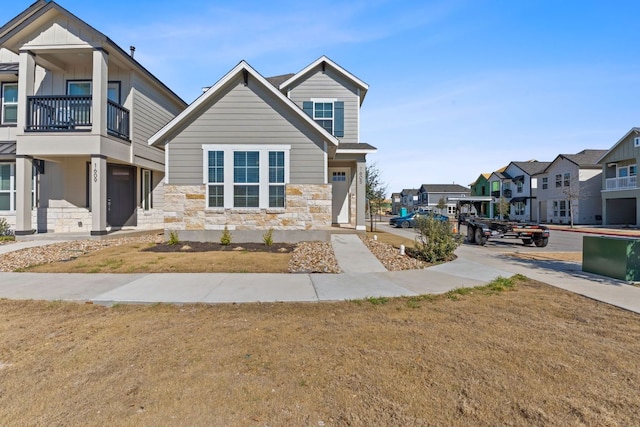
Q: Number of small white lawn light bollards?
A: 2